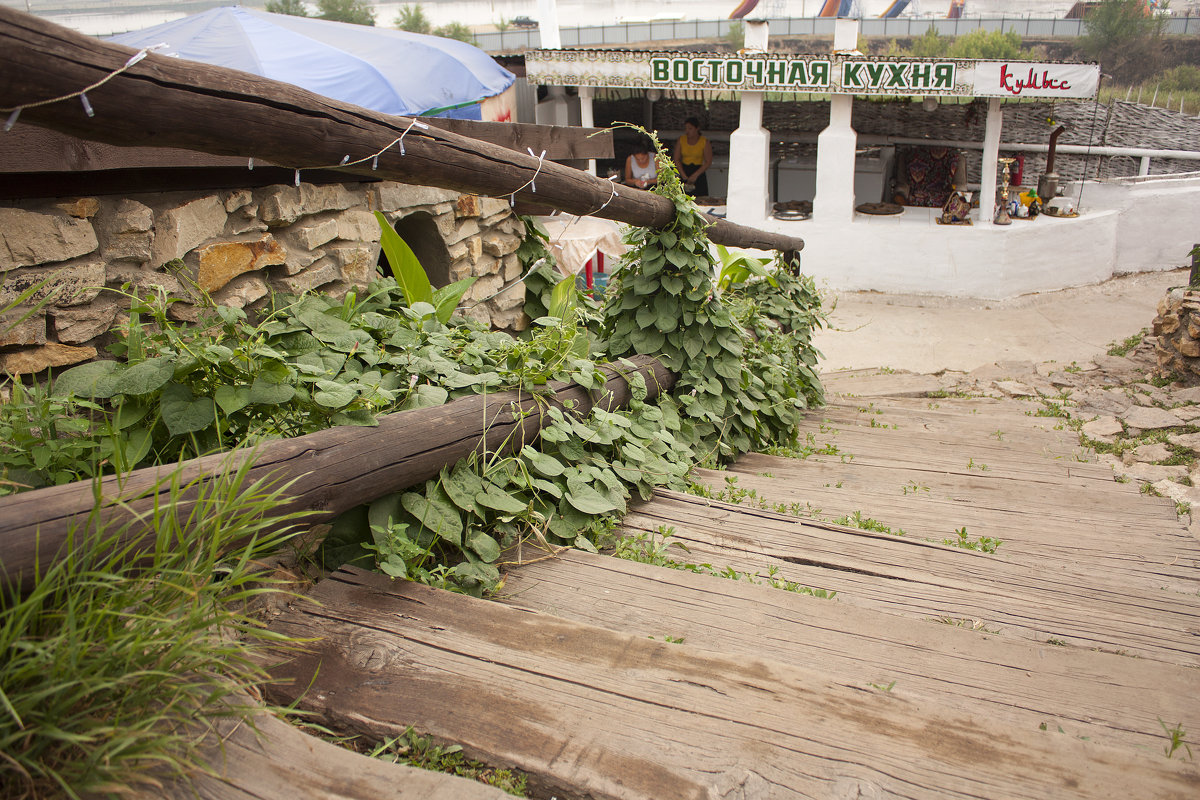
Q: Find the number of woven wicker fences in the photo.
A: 1